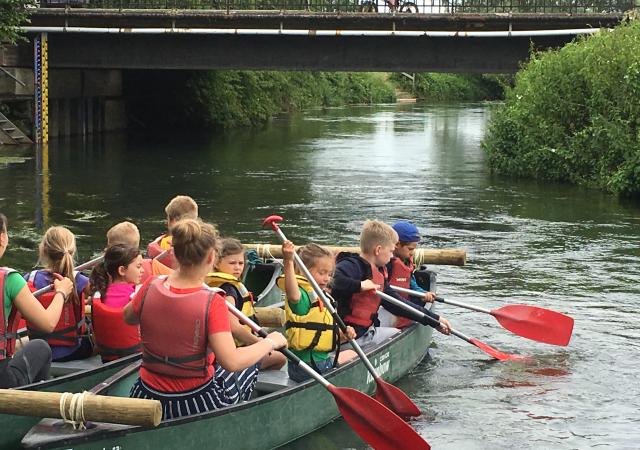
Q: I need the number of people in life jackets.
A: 10